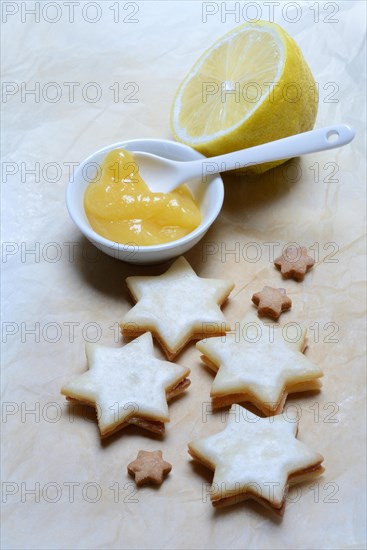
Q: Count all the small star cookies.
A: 3